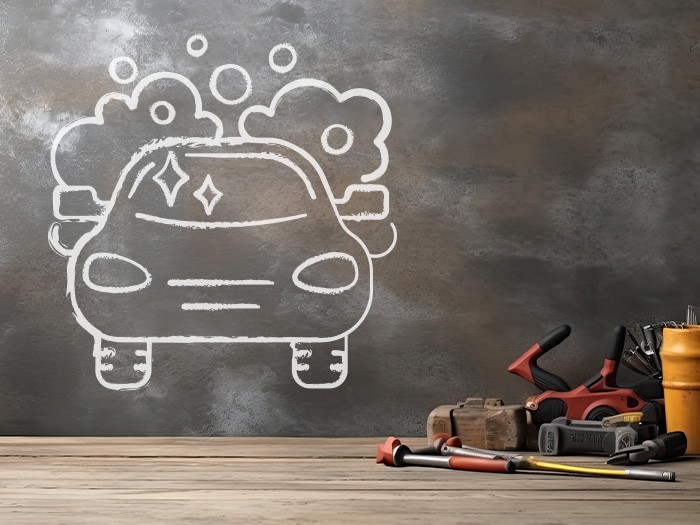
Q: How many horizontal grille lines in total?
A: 2